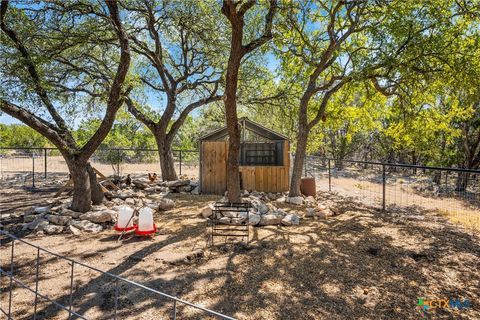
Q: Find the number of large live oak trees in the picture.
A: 4